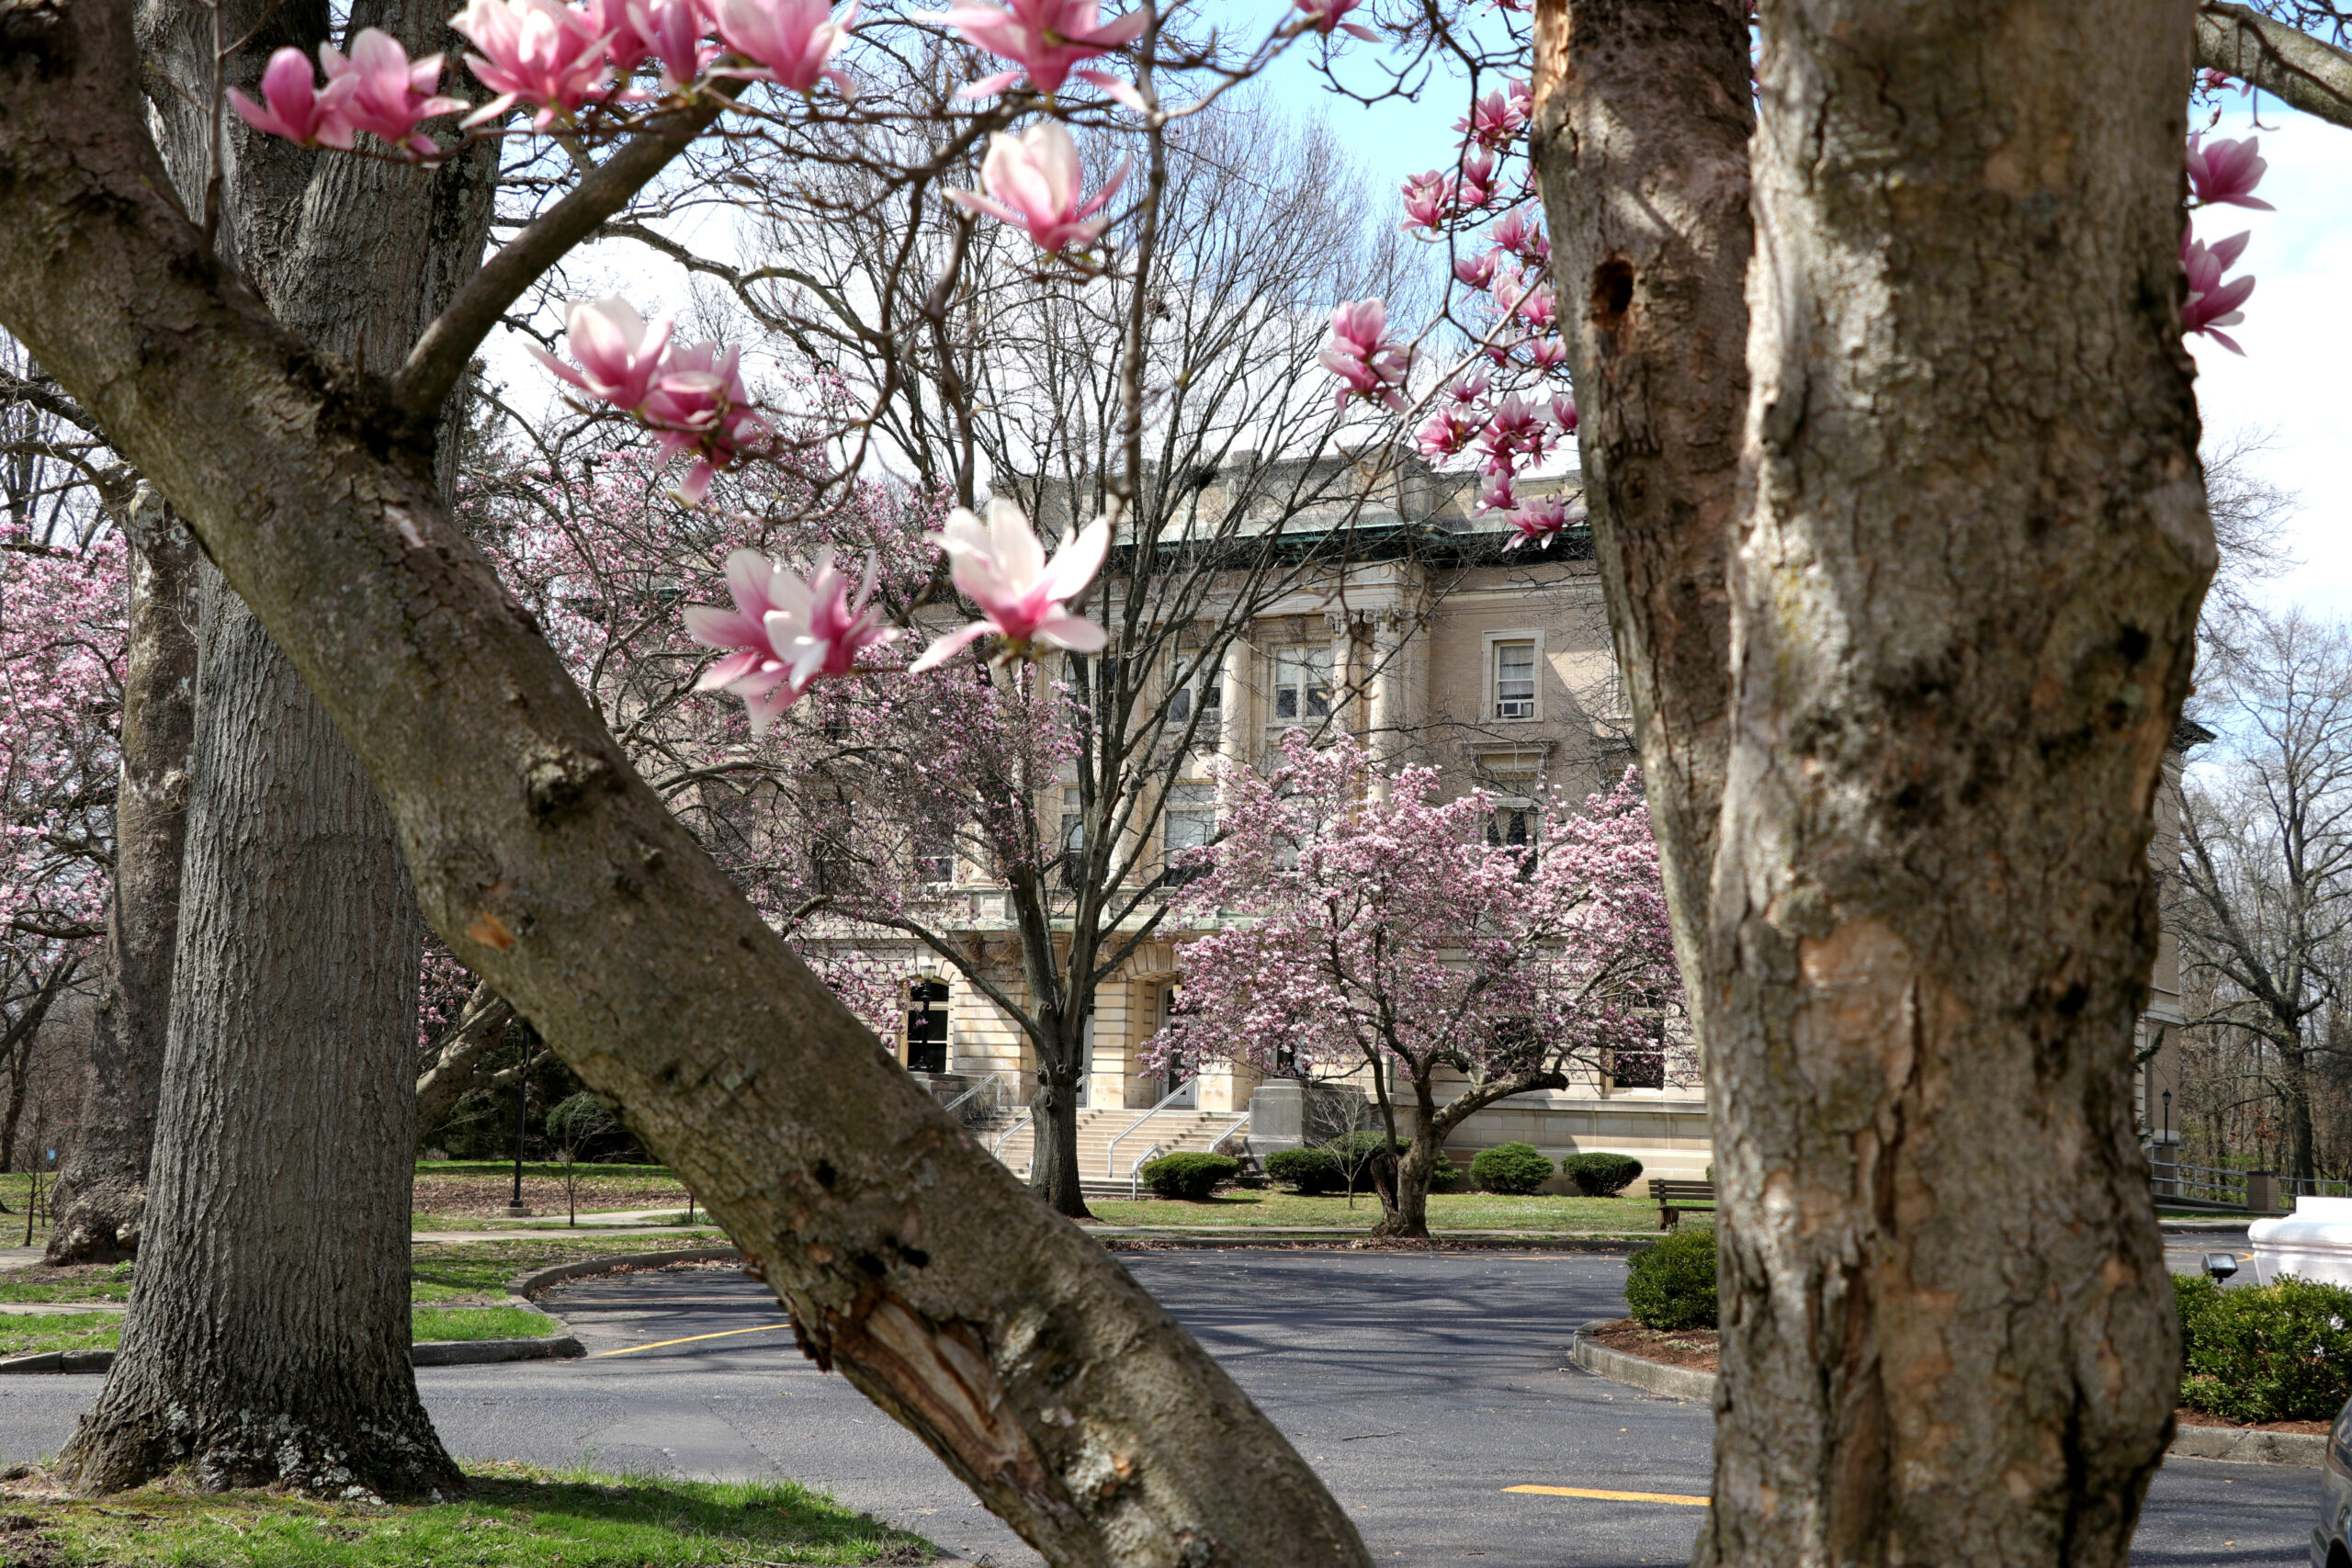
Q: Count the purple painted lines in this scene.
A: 0